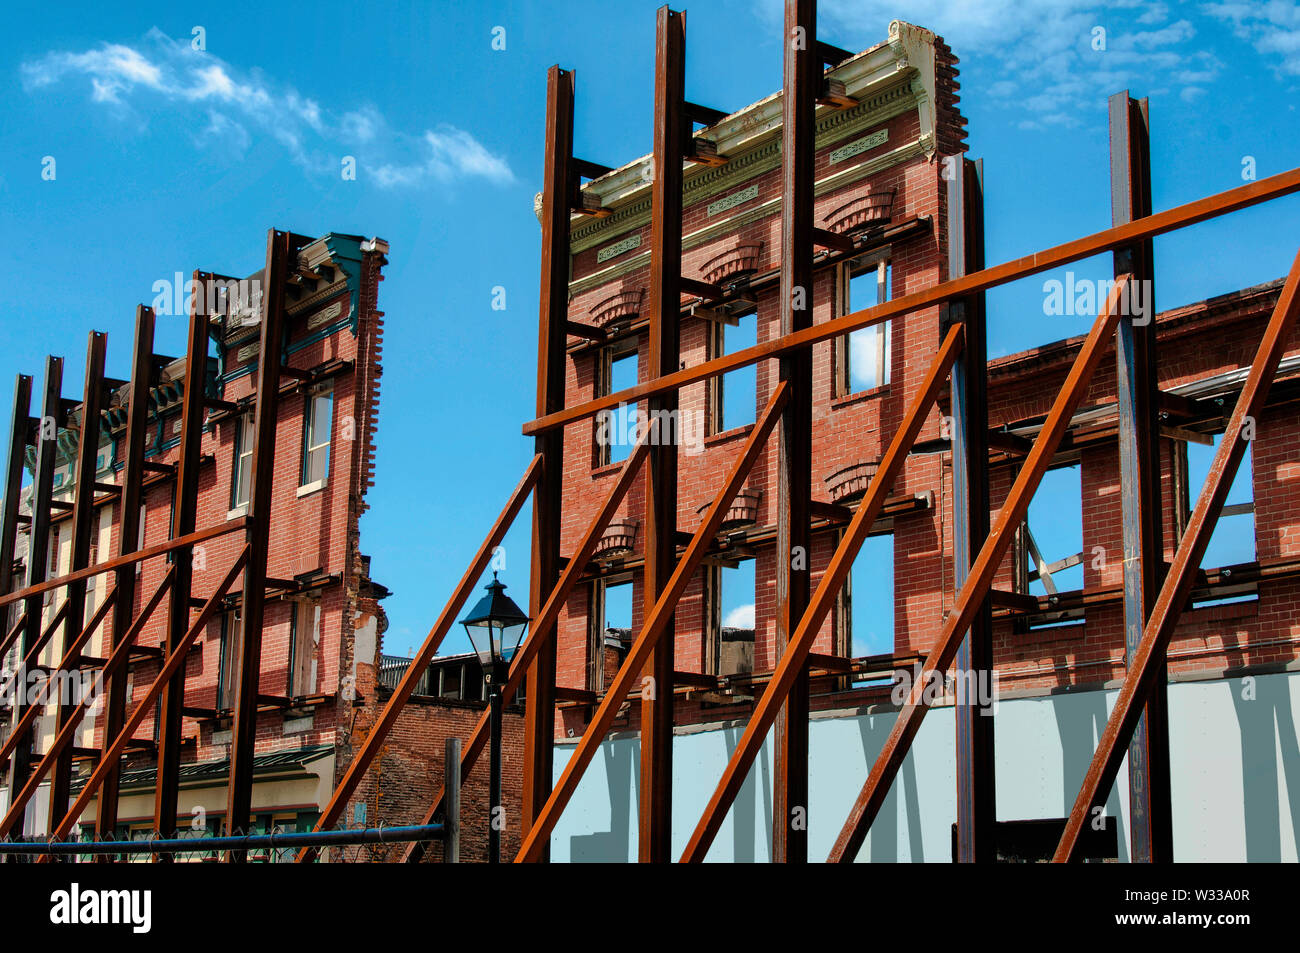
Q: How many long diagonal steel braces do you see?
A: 11